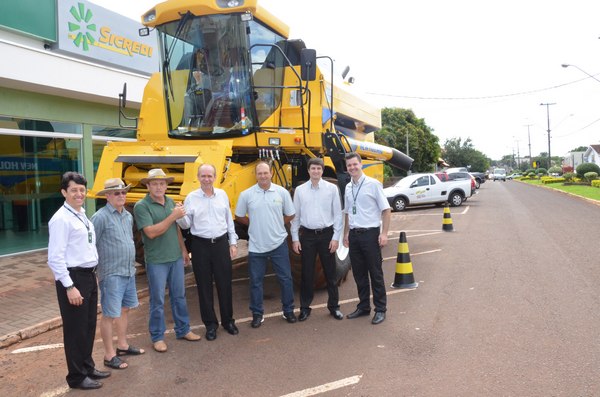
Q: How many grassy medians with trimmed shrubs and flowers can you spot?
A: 1